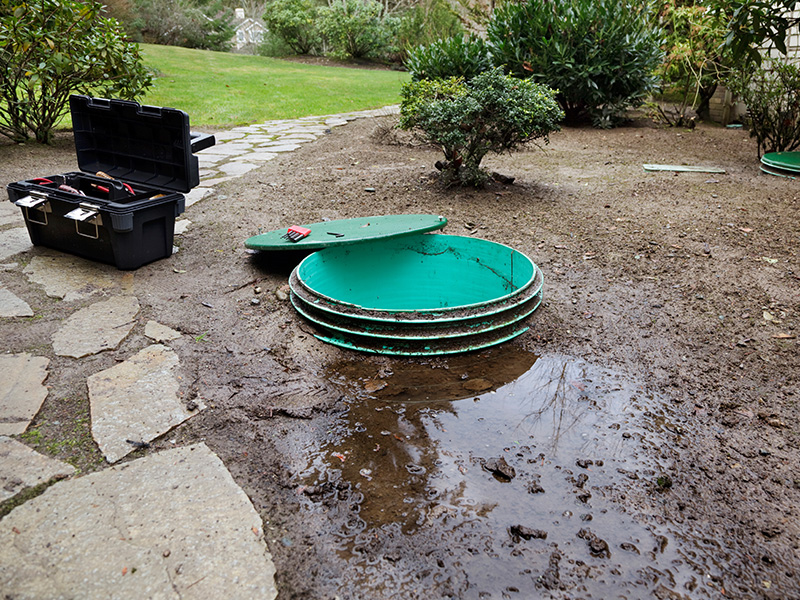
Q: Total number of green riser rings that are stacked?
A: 3